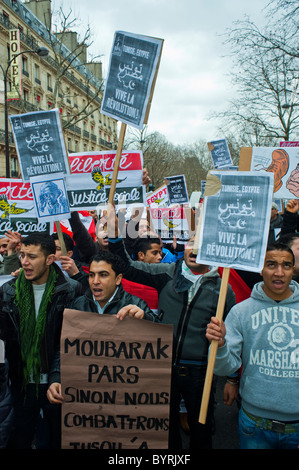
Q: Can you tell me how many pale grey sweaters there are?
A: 1